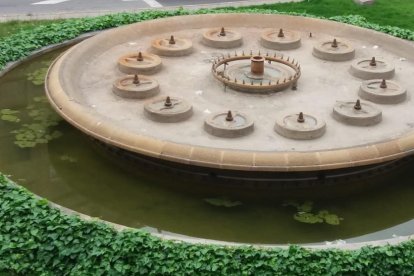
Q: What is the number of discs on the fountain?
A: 12